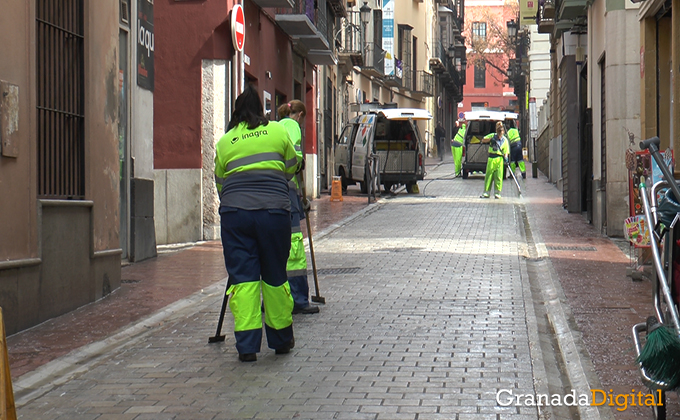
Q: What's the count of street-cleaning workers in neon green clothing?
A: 5